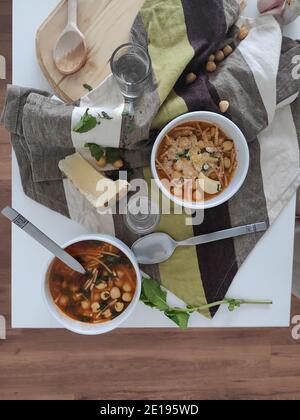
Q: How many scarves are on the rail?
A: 0